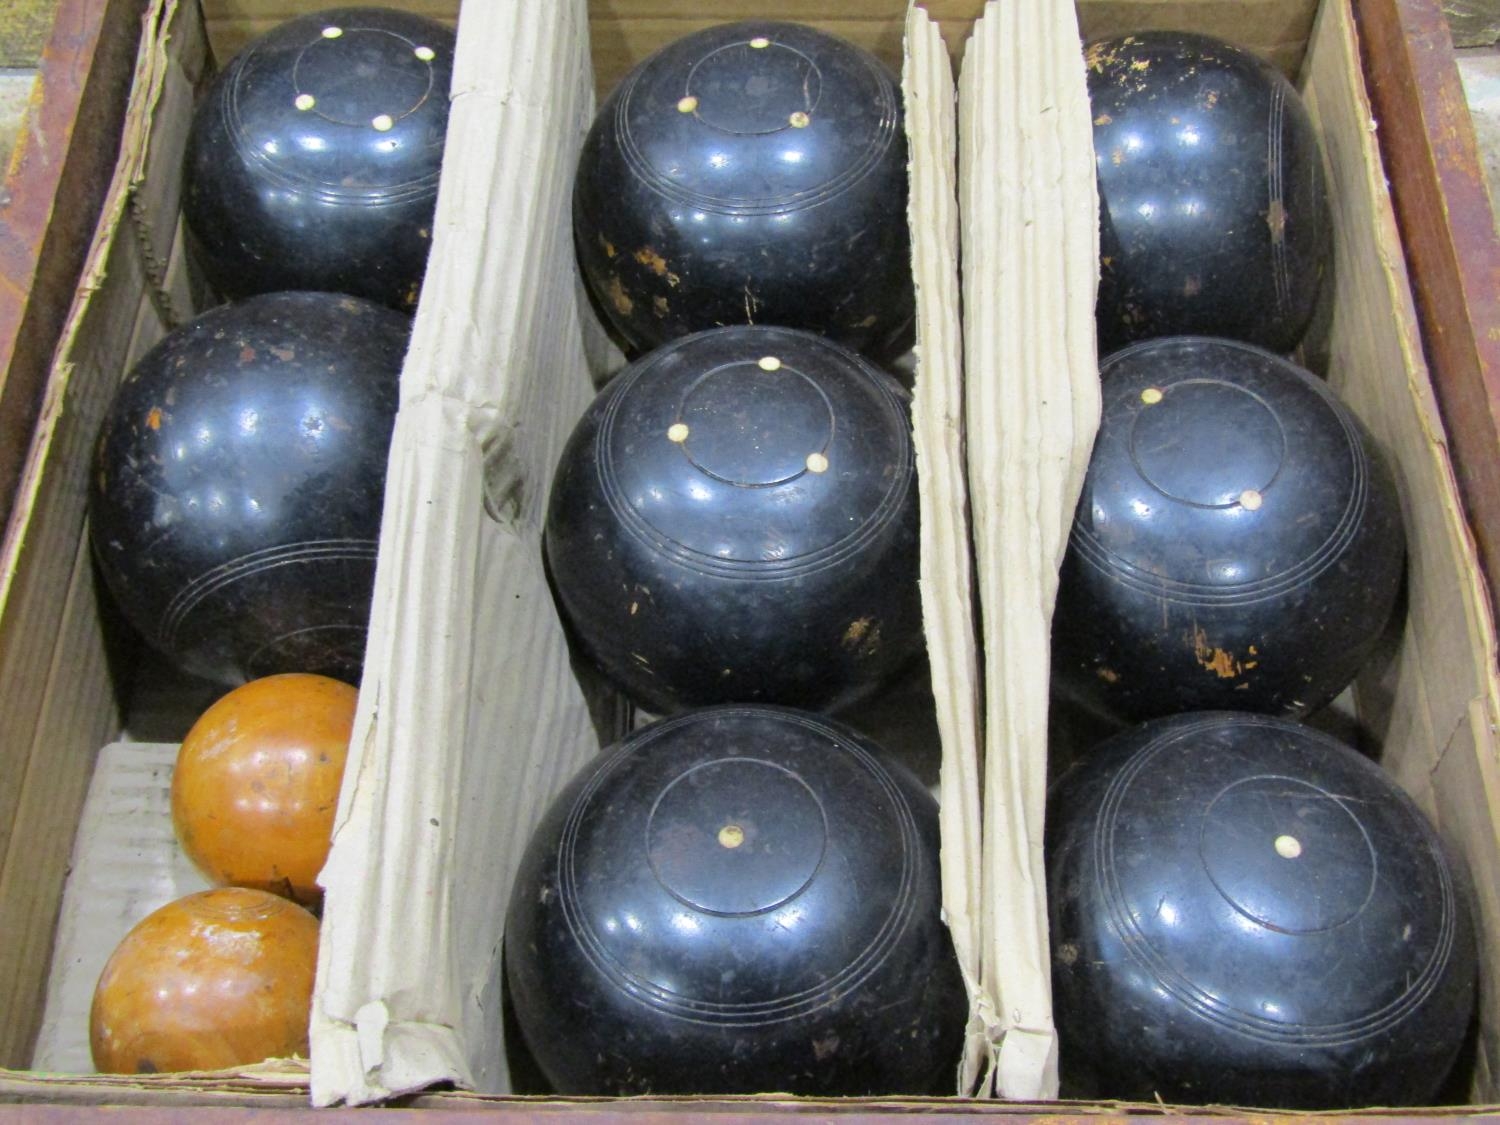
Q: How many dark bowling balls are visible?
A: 8